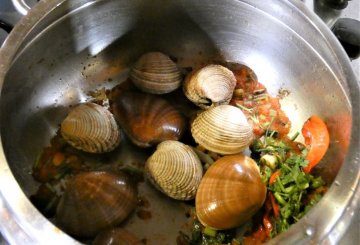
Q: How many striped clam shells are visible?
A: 5